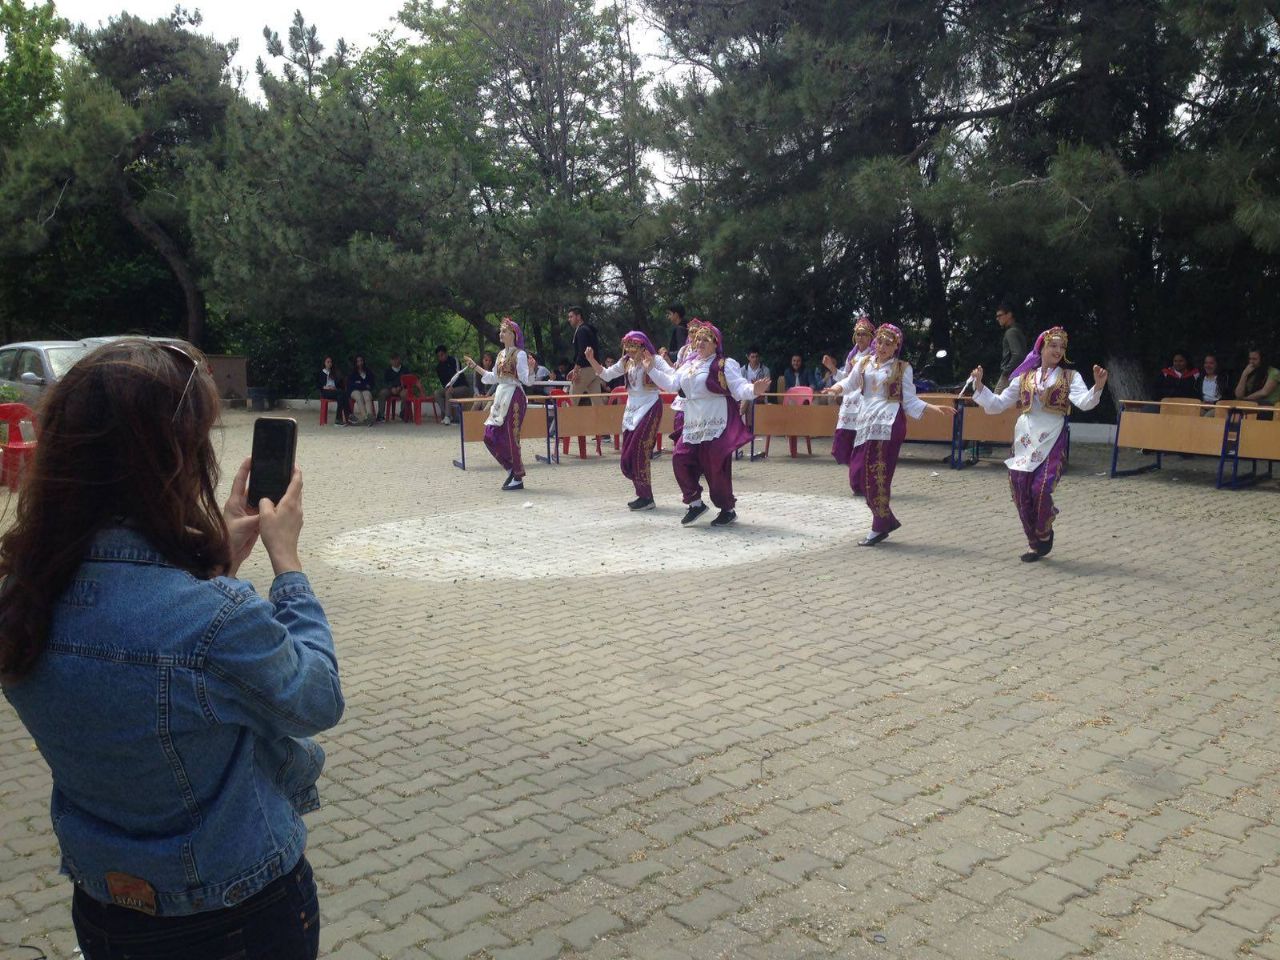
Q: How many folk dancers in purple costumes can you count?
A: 7